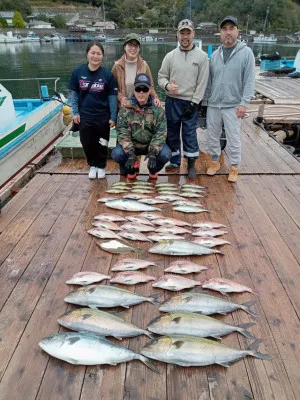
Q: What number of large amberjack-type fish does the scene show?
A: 6